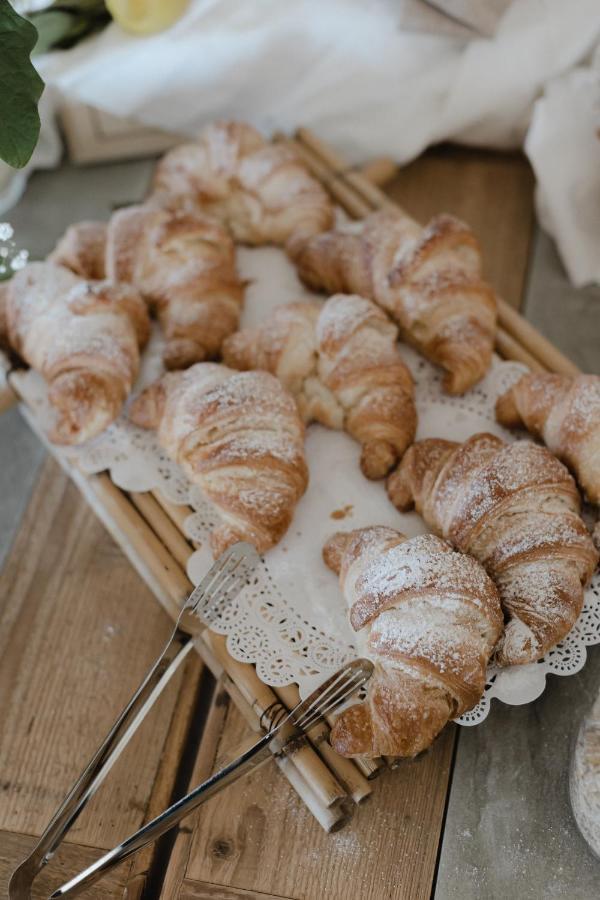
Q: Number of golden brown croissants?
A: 9